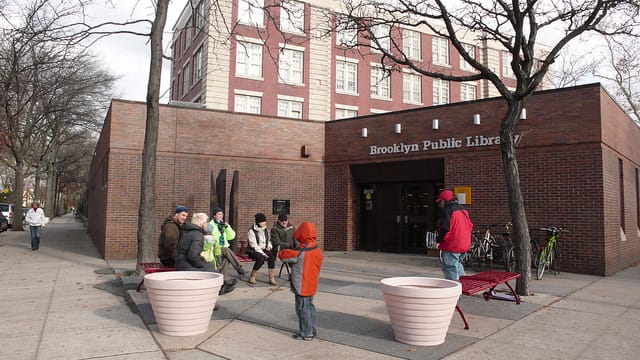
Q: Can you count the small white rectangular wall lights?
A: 5